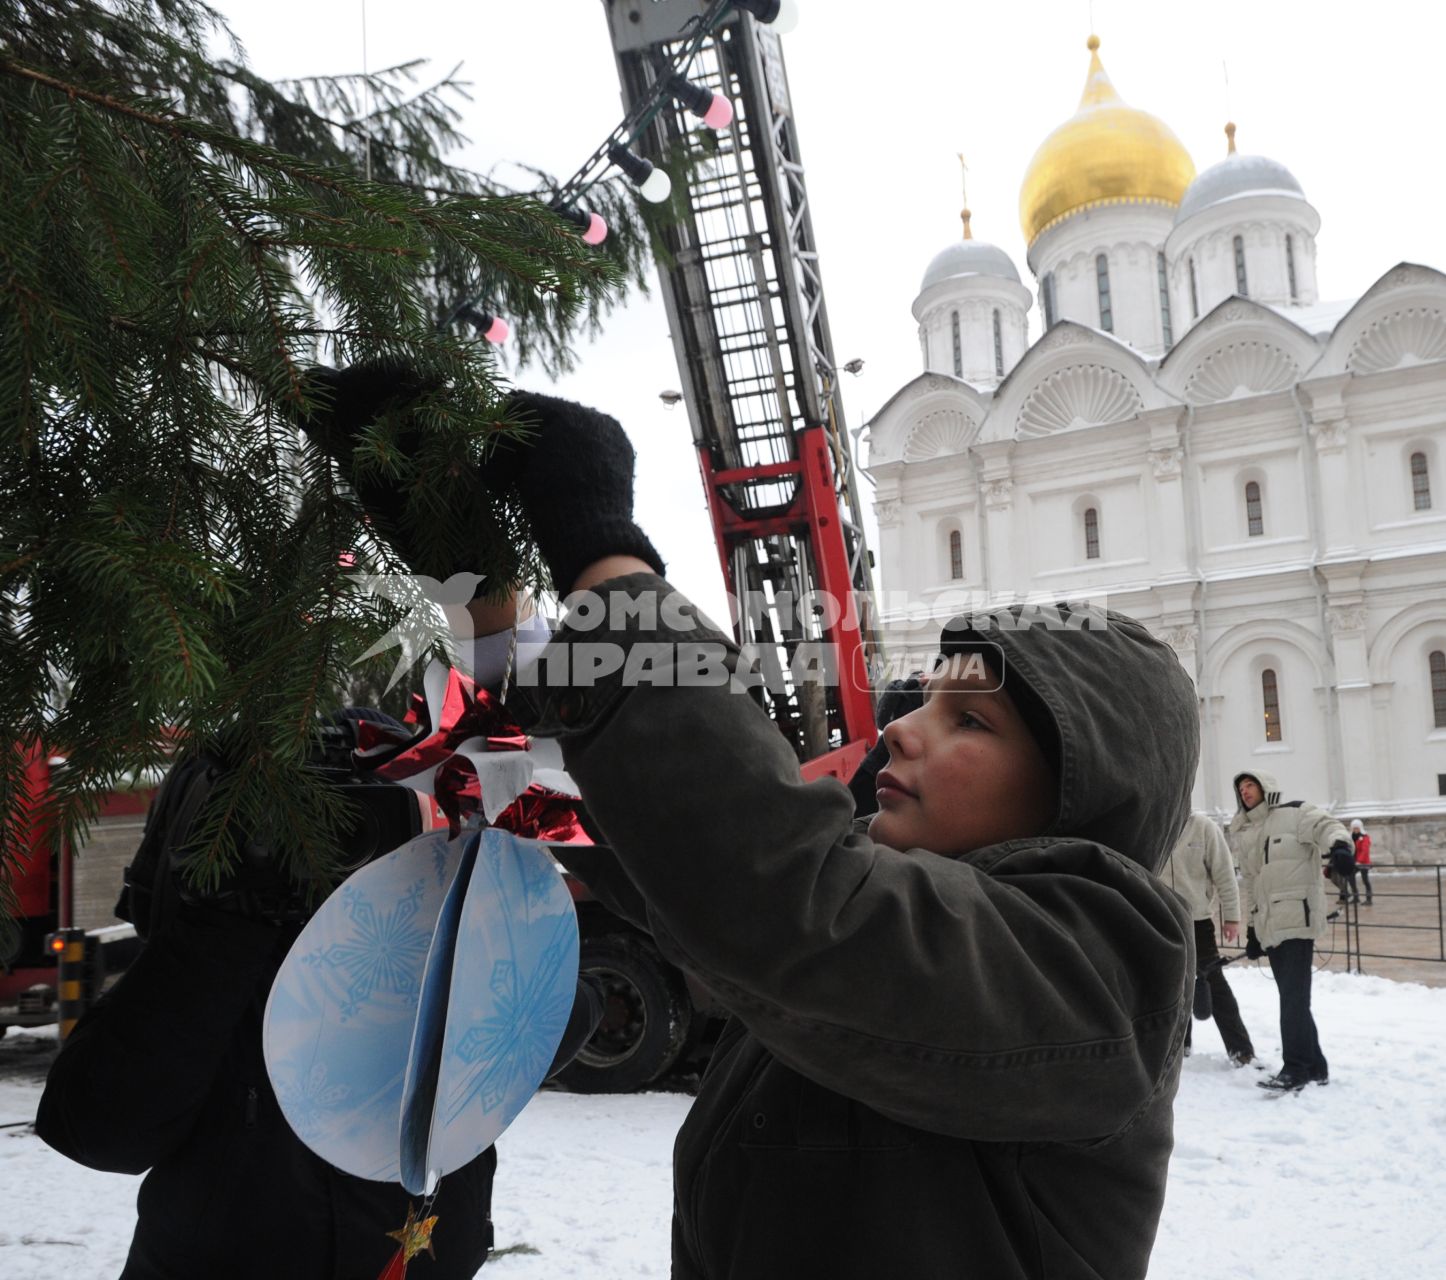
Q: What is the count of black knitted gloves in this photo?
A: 2